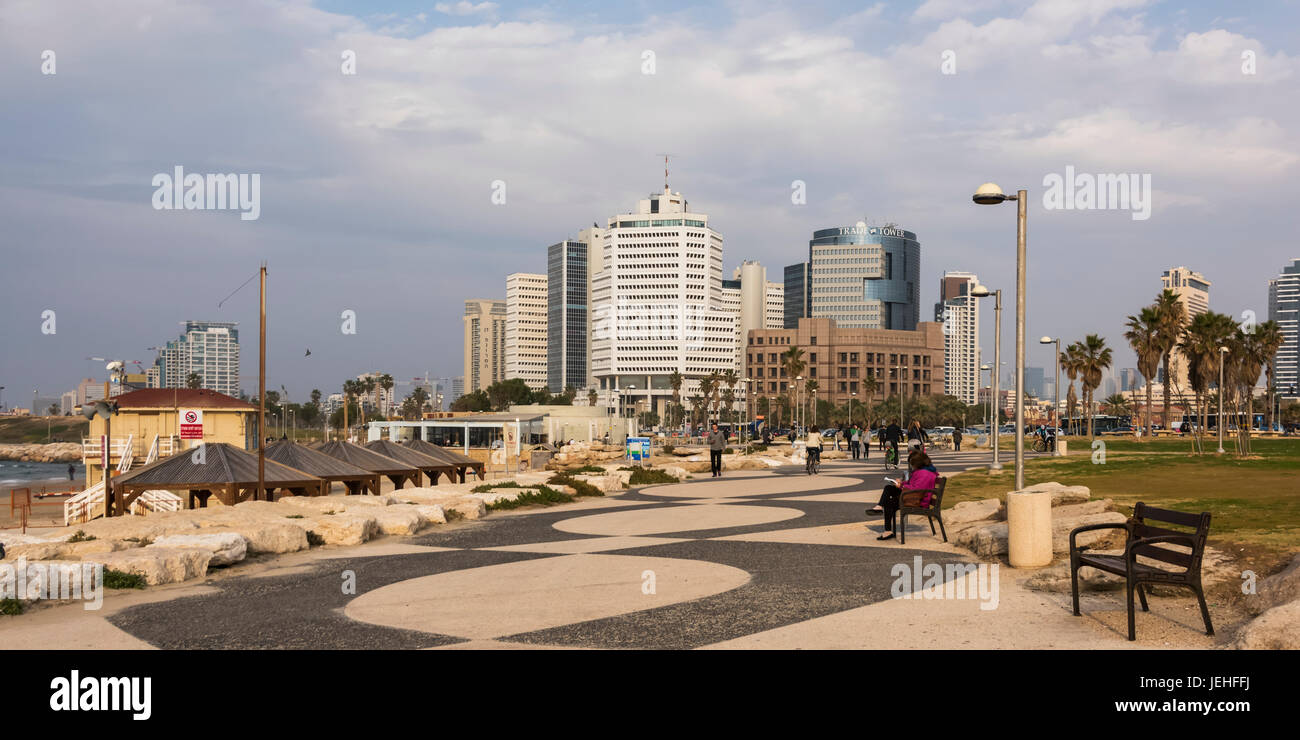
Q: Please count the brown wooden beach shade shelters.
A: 5